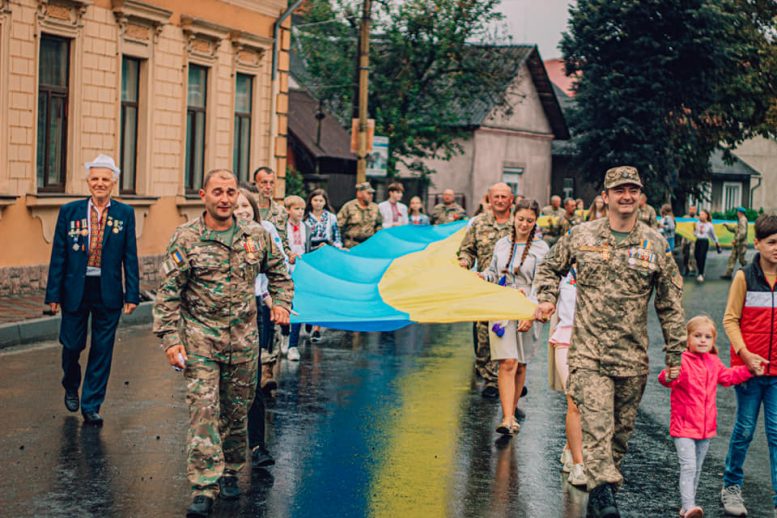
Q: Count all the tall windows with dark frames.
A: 4